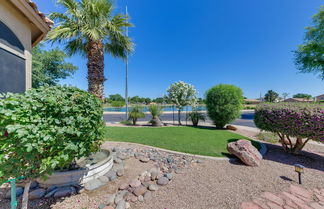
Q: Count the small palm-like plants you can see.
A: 3